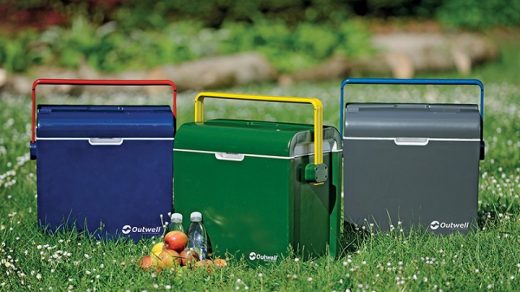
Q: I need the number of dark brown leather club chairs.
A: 0